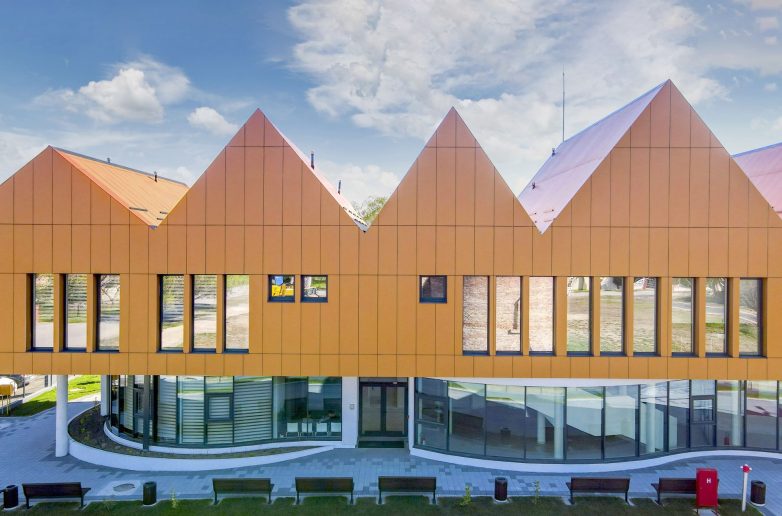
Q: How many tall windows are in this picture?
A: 15